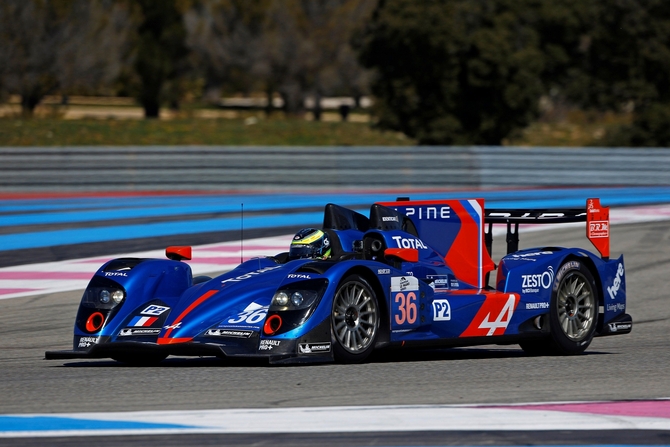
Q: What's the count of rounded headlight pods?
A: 2